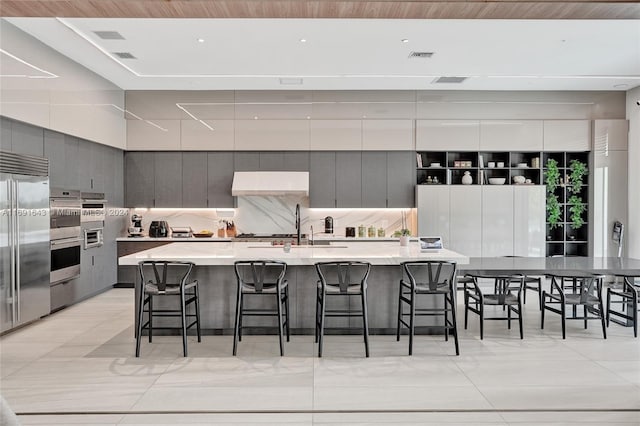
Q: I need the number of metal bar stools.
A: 4